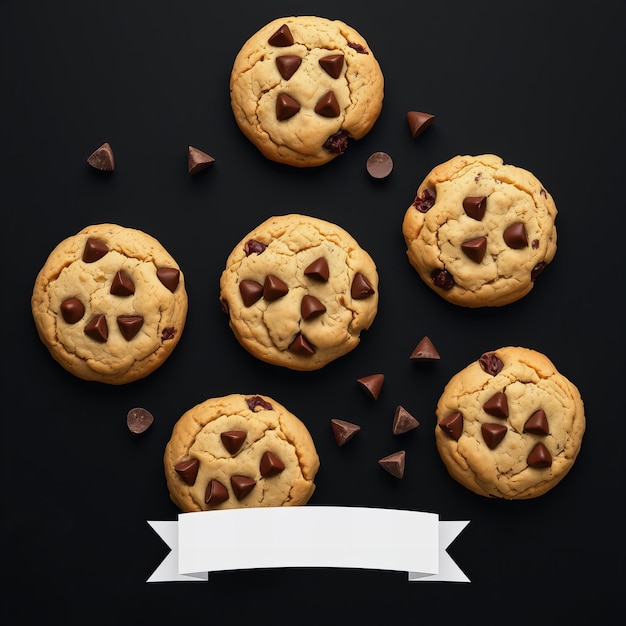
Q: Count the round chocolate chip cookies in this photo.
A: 6